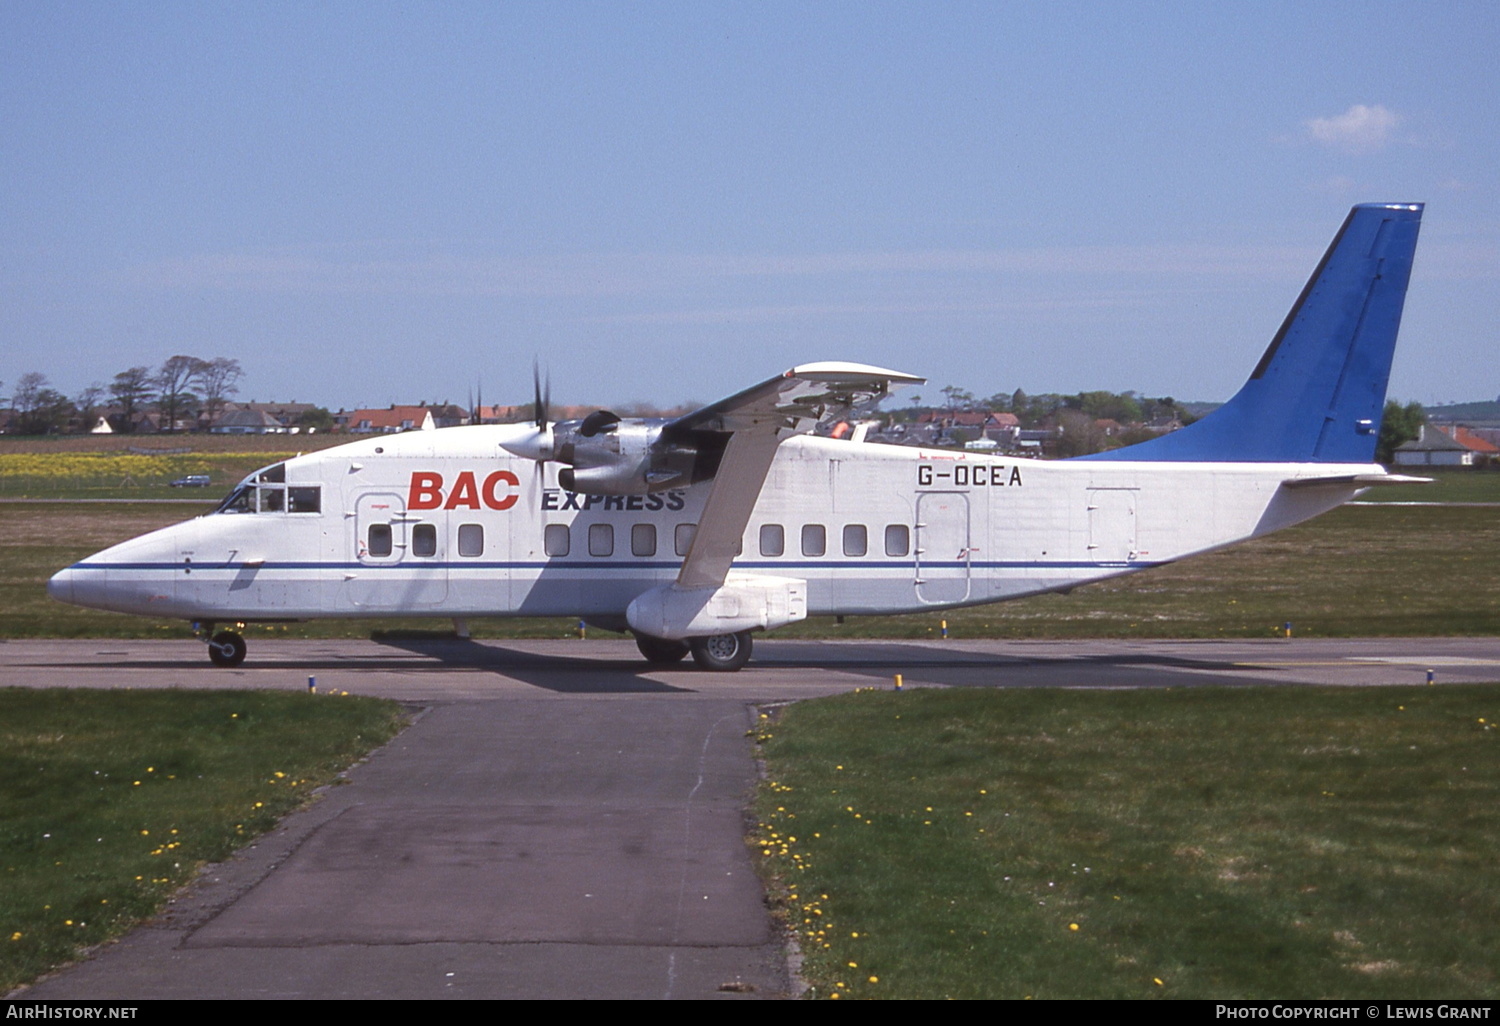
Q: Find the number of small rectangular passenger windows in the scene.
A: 12